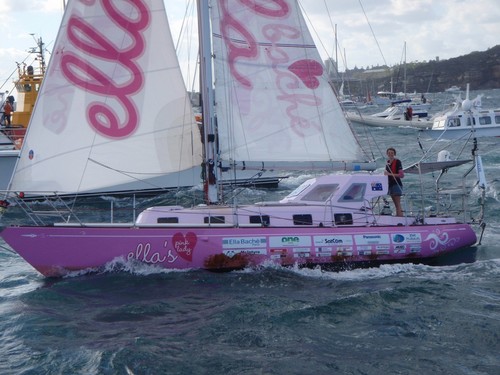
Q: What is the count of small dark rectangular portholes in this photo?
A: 5